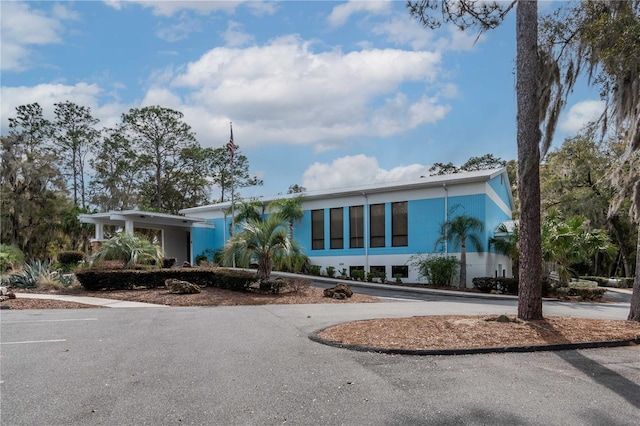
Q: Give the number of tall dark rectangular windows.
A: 5